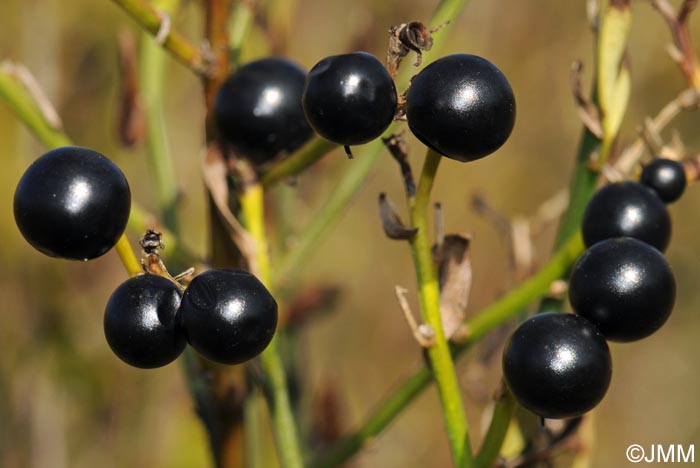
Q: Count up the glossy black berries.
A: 10